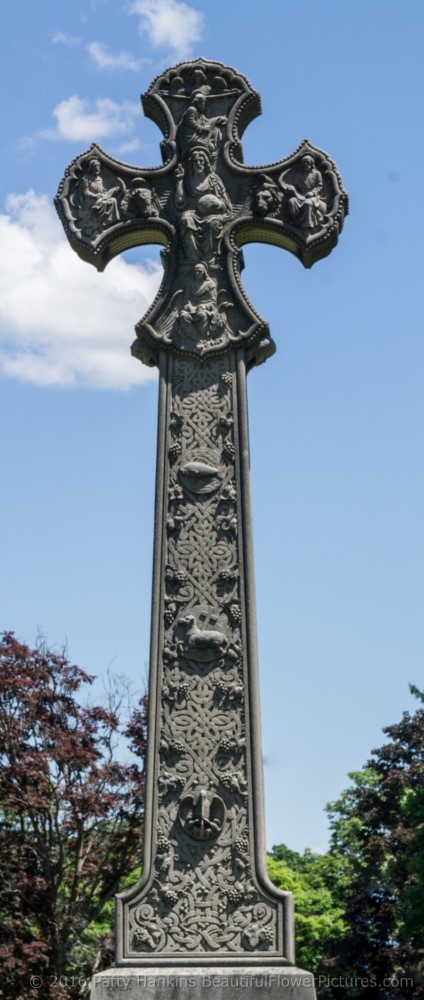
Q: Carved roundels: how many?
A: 3